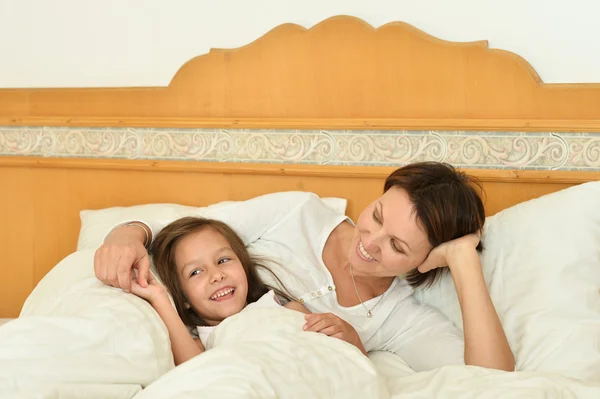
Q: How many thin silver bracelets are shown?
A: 1